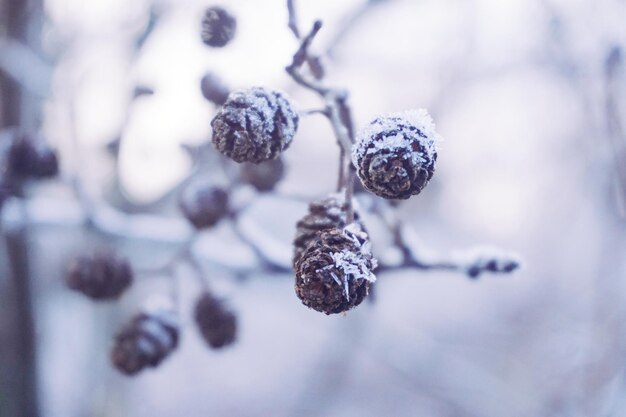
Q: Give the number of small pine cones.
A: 12